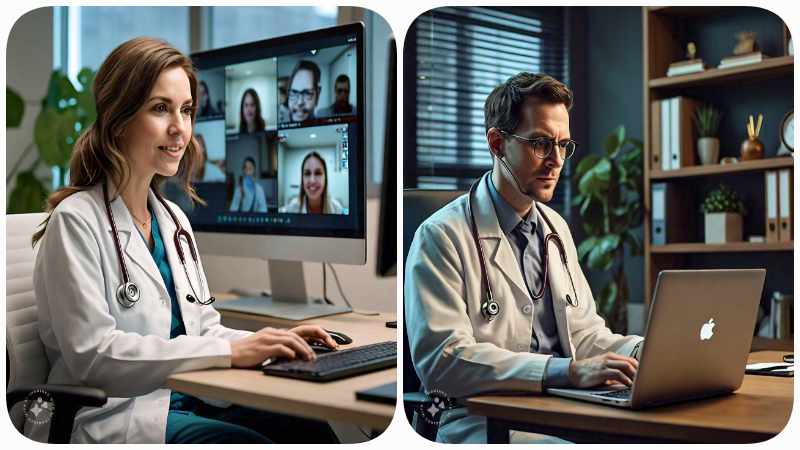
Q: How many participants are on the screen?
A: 7